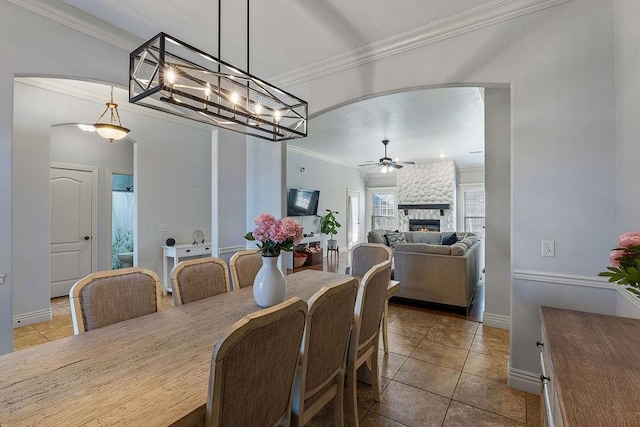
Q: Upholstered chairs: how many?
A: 7